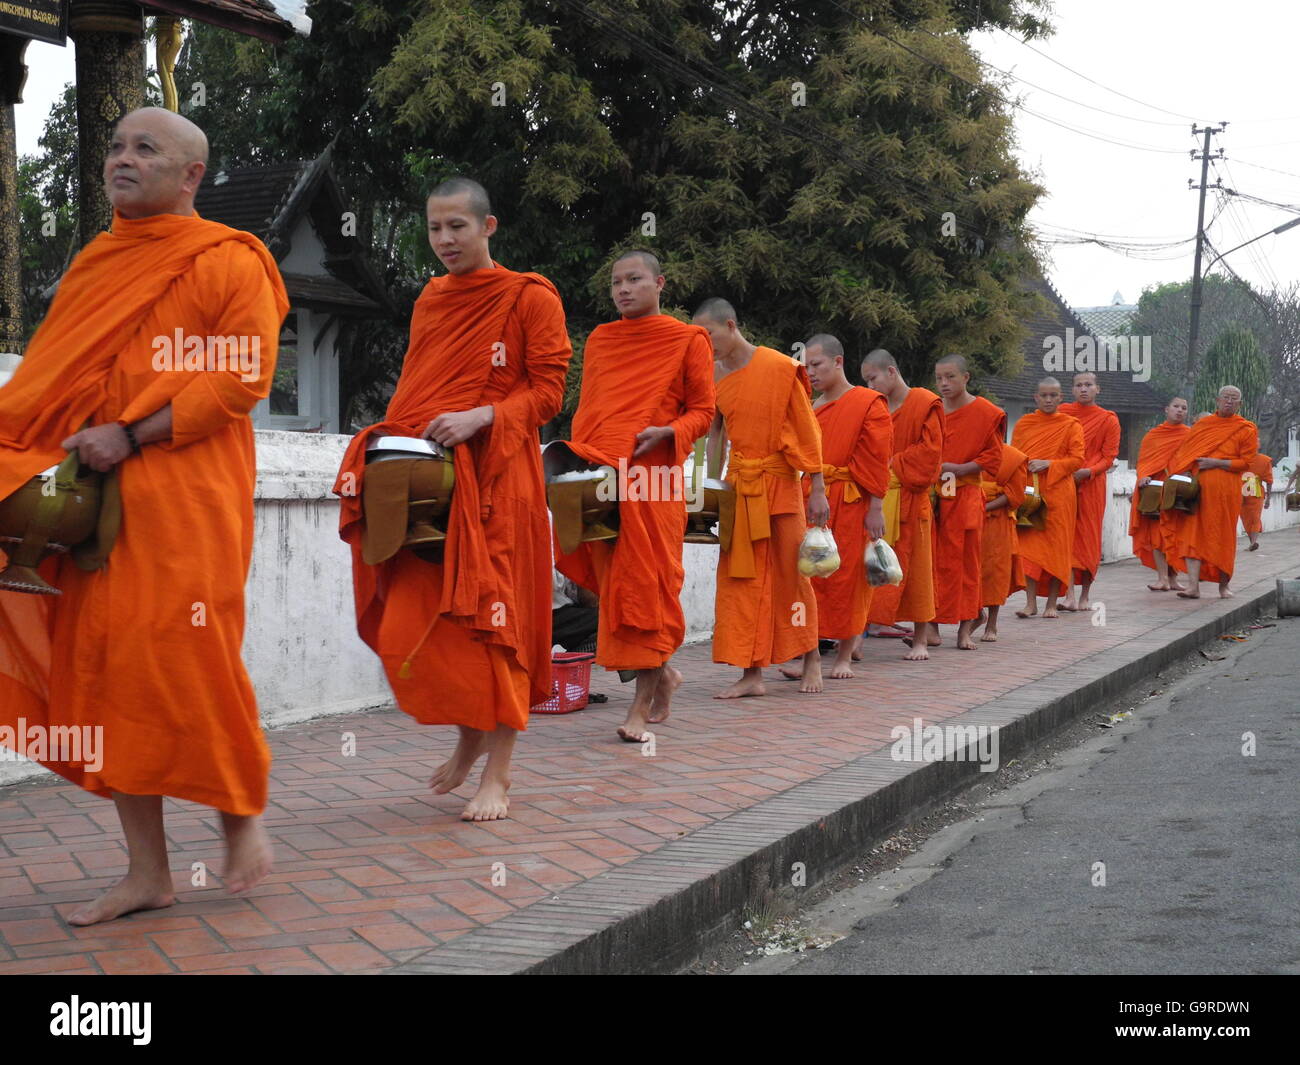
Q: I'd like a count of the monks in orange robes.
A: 13